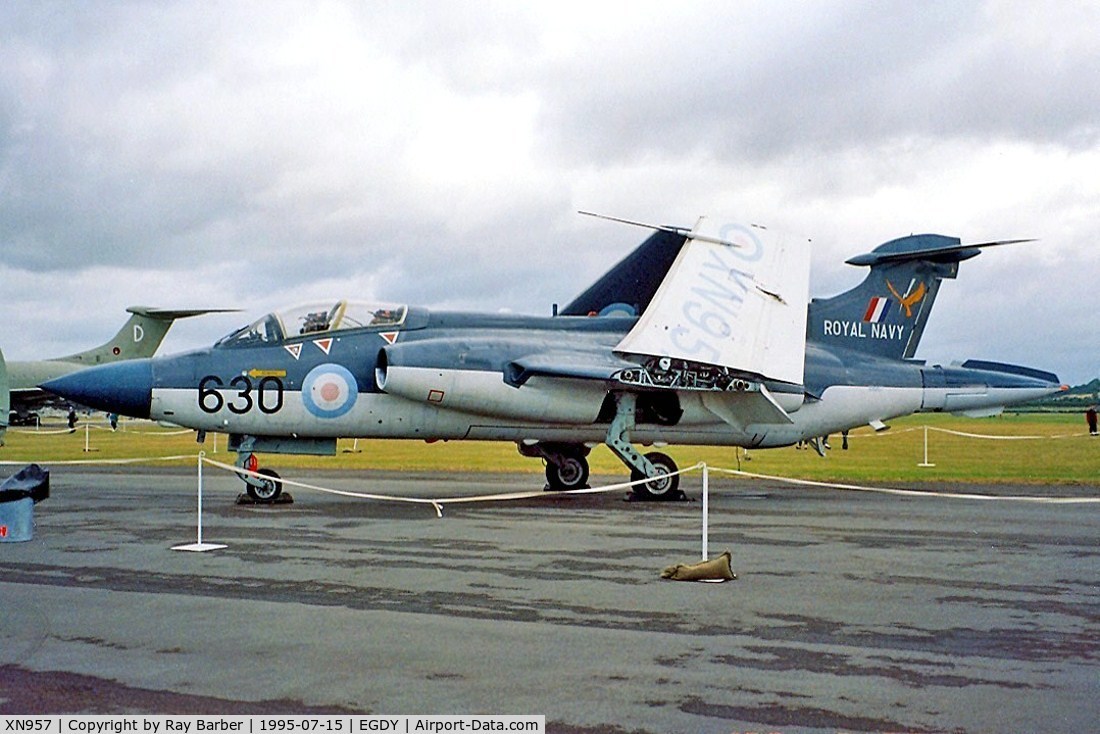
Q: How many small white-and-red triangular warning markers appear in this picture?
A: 3